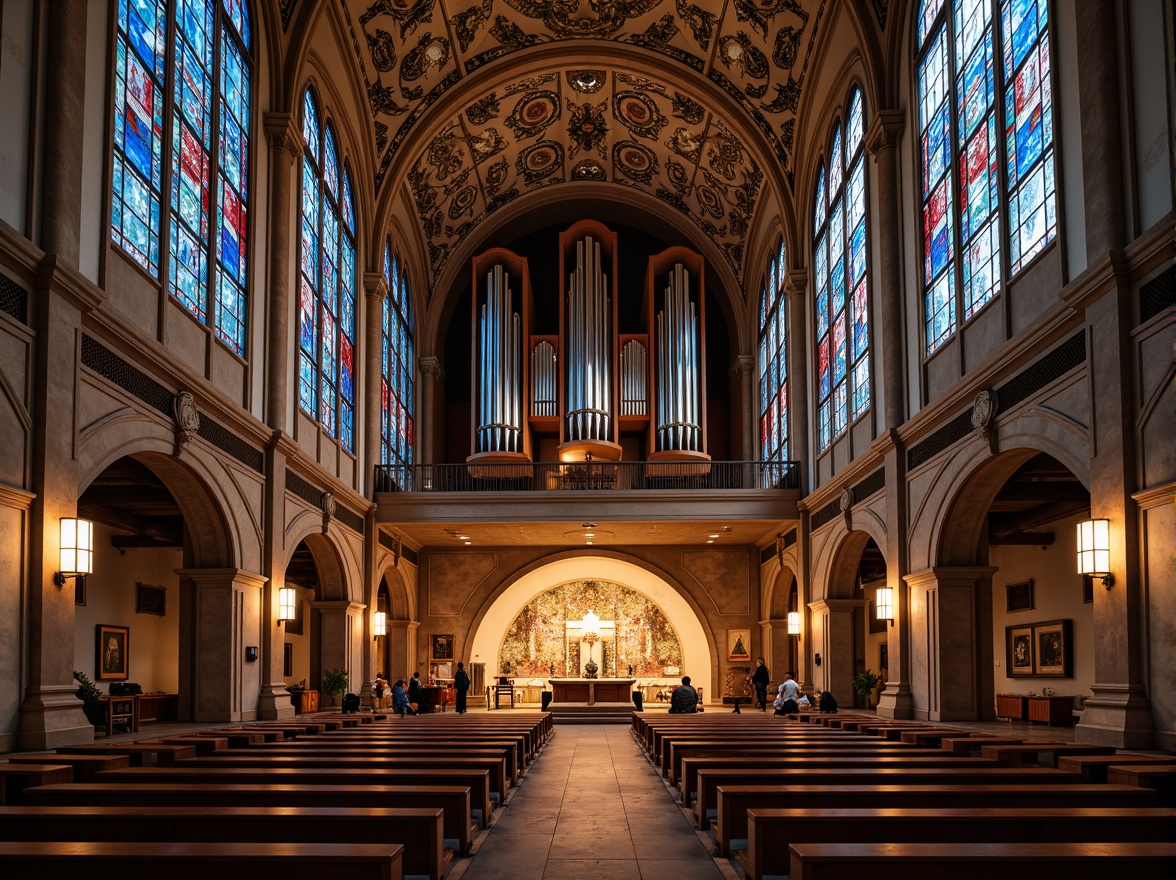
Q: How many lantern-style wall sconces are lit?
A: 6